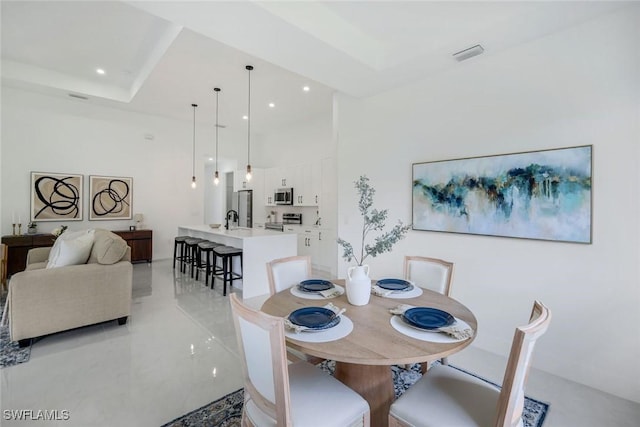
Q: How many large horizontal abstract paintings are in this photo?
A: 1